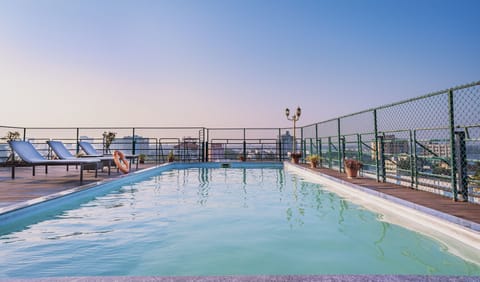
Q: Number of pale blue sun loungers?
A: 3